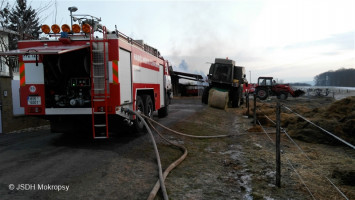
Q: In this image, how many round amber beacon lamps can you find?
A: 5